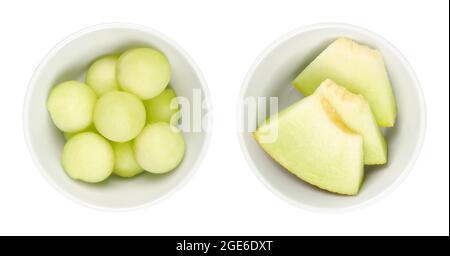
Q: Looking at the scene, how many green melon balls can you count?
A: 9